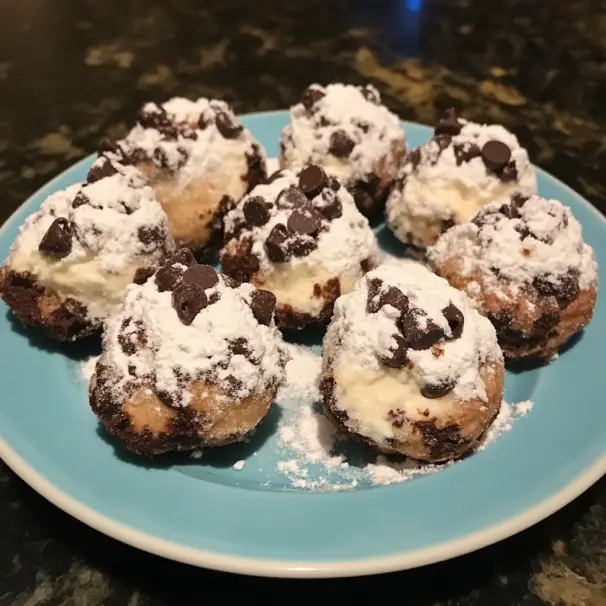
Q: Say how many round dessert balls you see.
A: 8